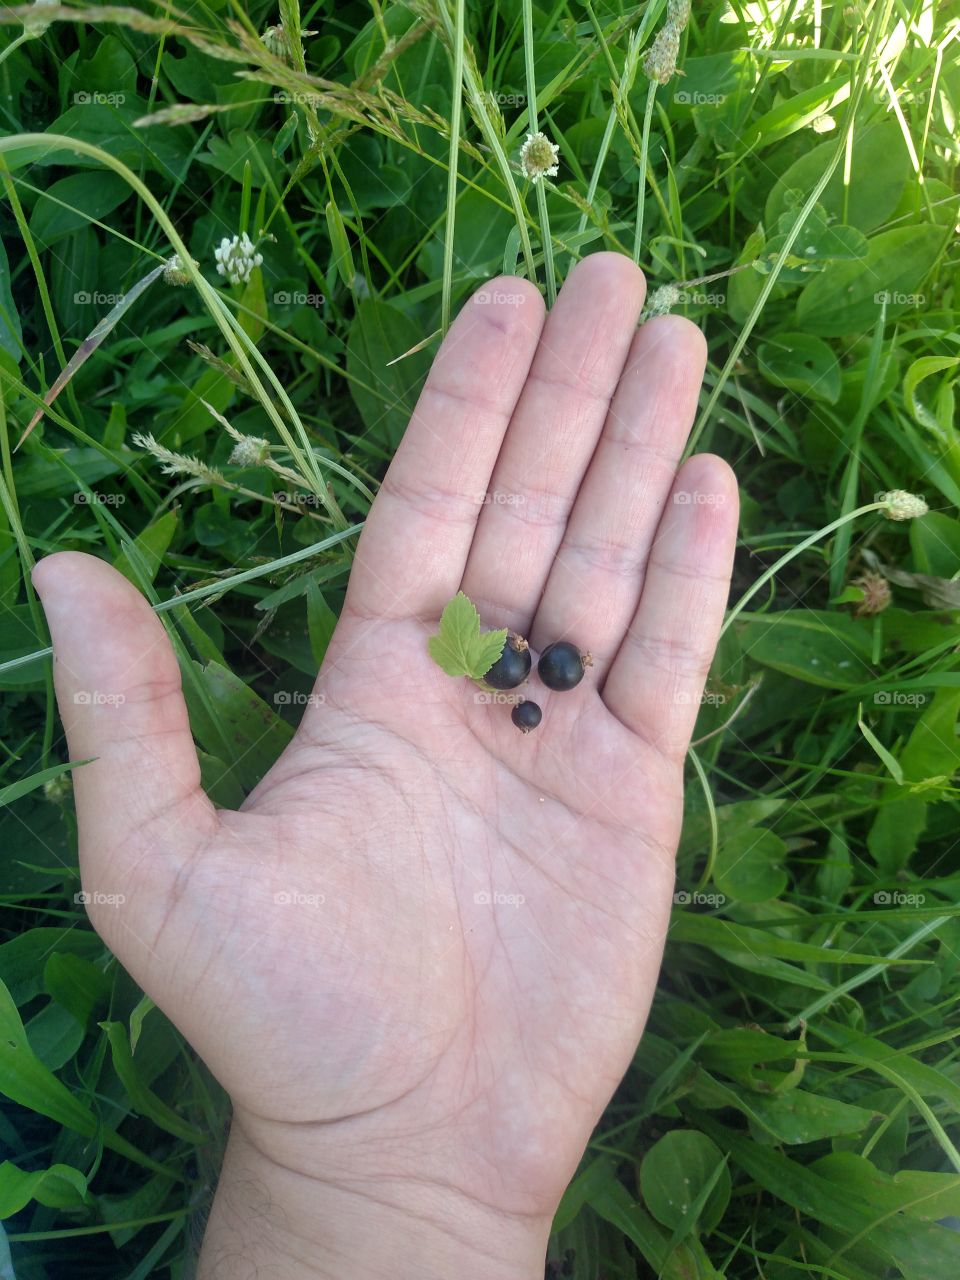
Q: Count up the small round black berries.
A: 3